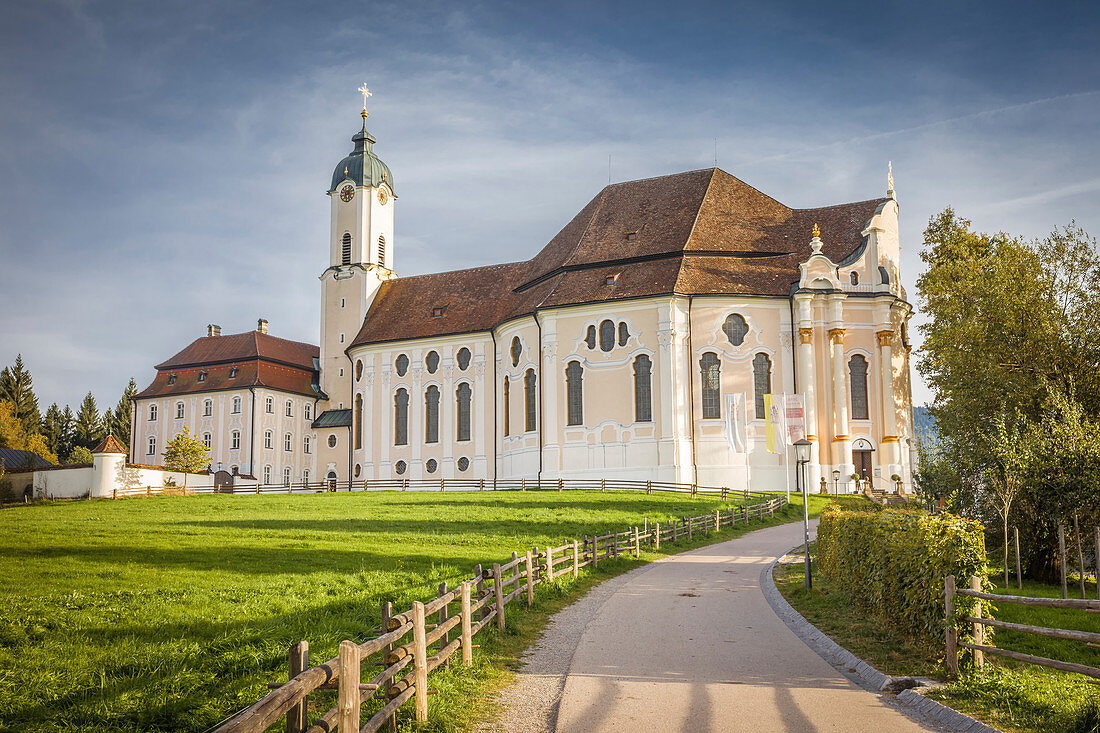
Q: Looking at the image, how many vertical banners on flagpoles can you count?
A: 3